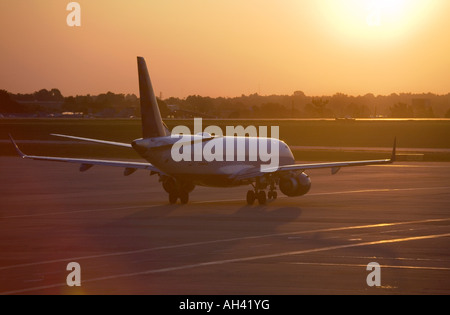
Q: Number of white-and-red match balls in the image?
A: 0